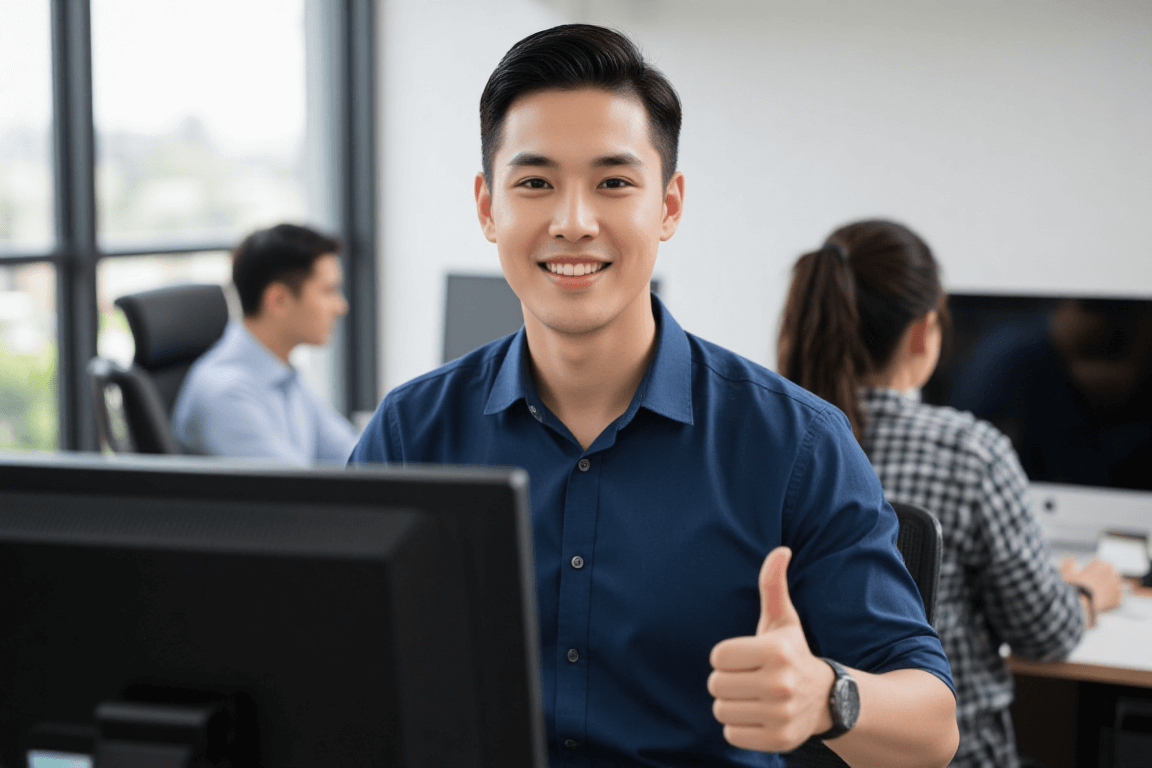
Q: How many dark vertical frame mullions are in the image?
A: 2